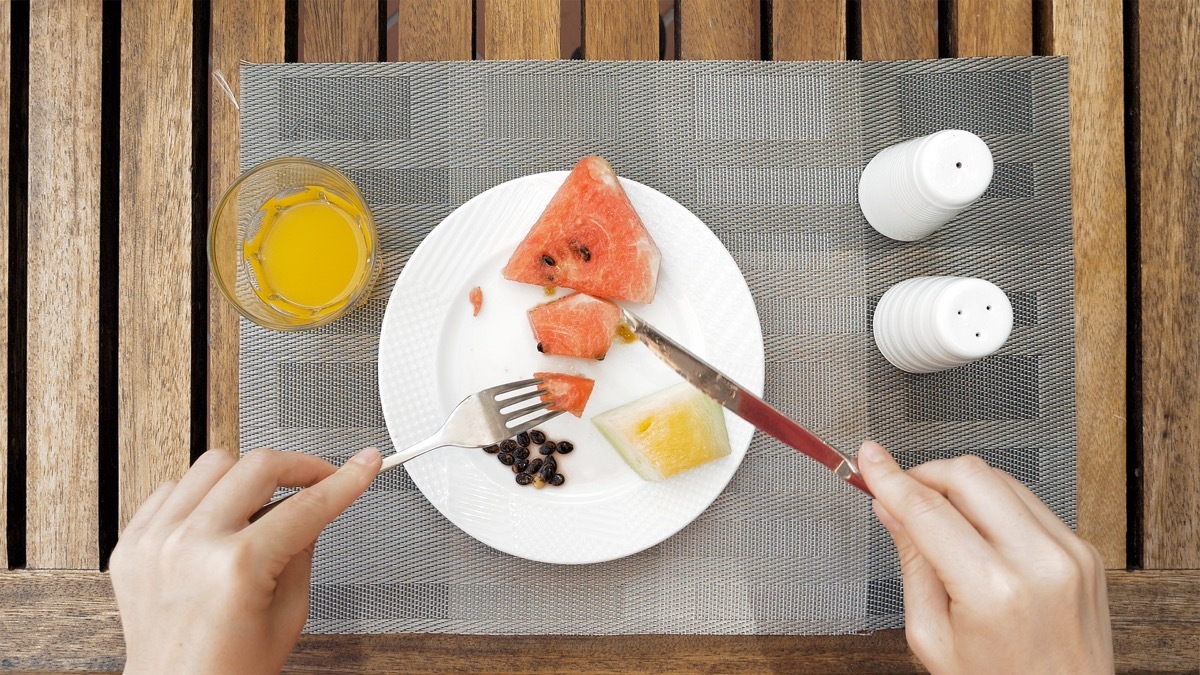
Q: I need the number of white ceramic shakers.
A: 2